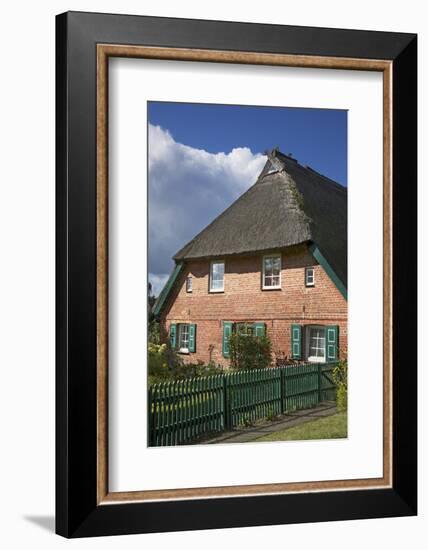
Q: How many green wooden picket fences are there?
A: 1